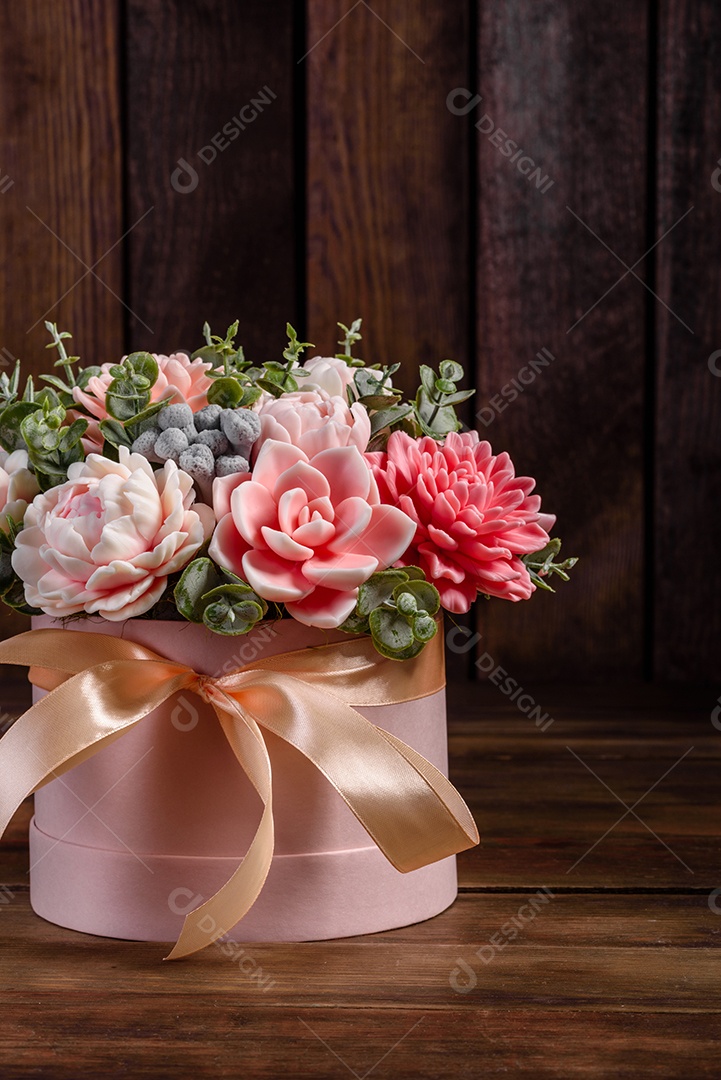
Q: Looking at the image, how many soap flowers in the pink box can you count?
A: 7